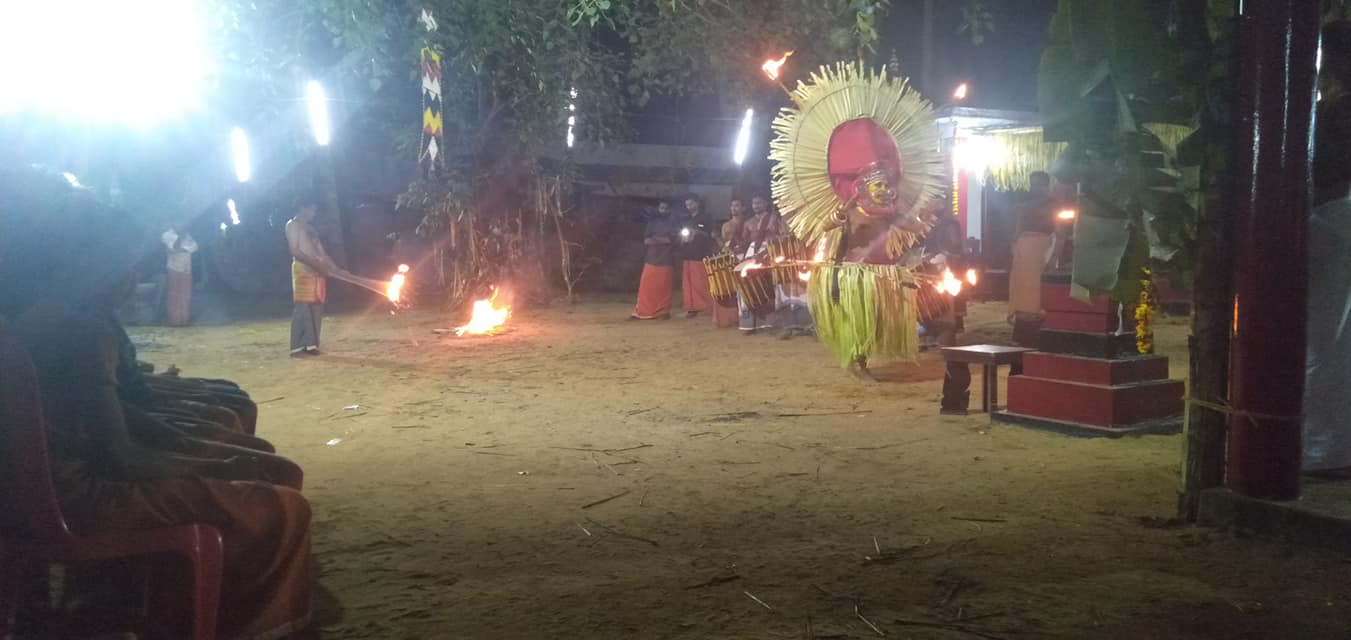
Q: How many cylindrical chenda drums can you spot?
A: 4